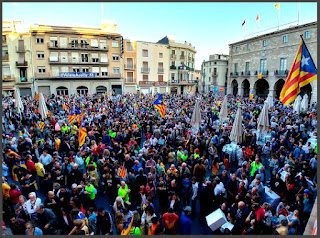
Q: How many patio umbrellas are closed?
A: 9